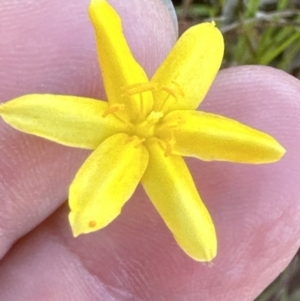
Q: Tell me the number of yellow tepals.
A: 6